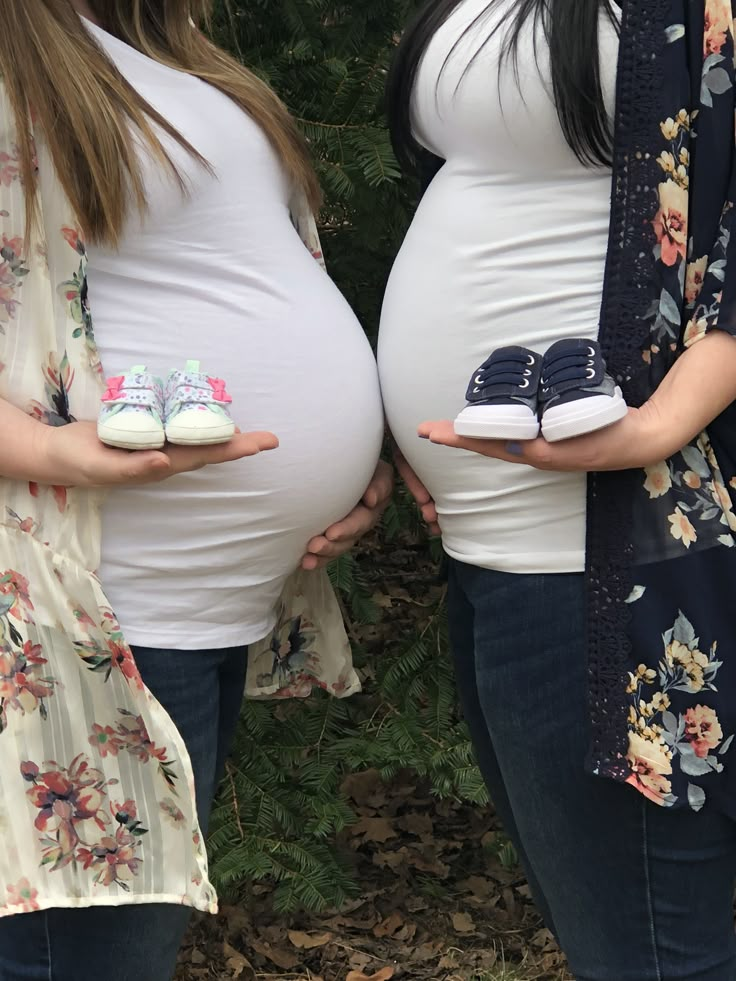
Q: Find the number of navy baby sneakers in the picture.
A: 2